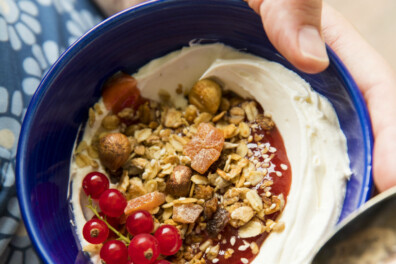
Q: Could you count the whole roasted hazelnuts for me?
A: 3